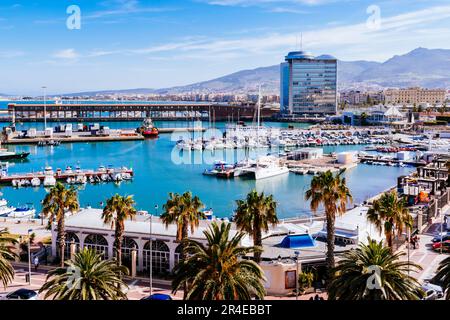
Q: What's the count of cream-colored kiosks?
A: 1